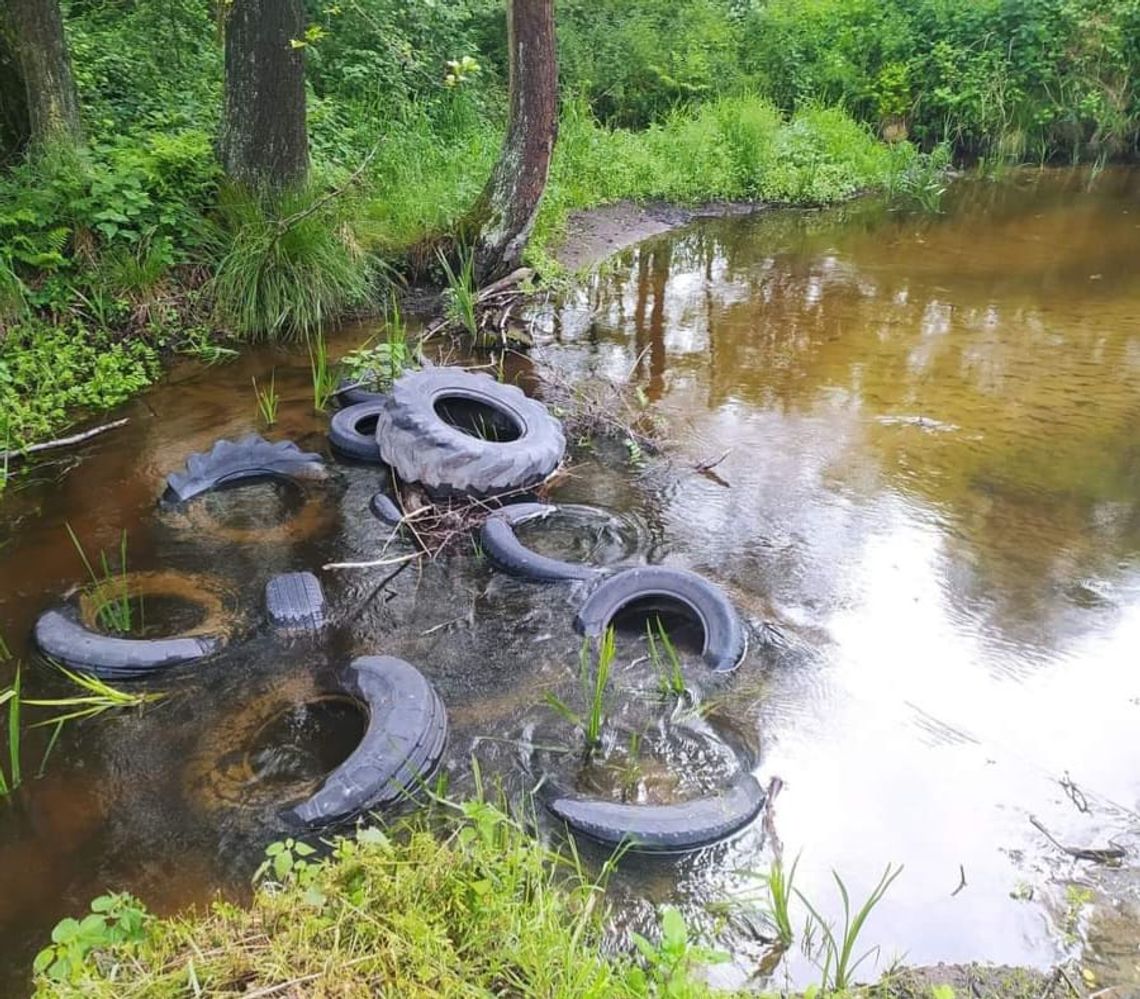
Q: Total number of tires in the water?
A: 11